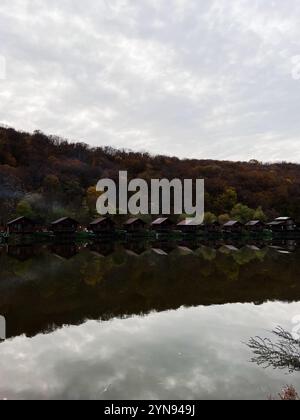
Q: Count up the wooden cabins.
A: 10